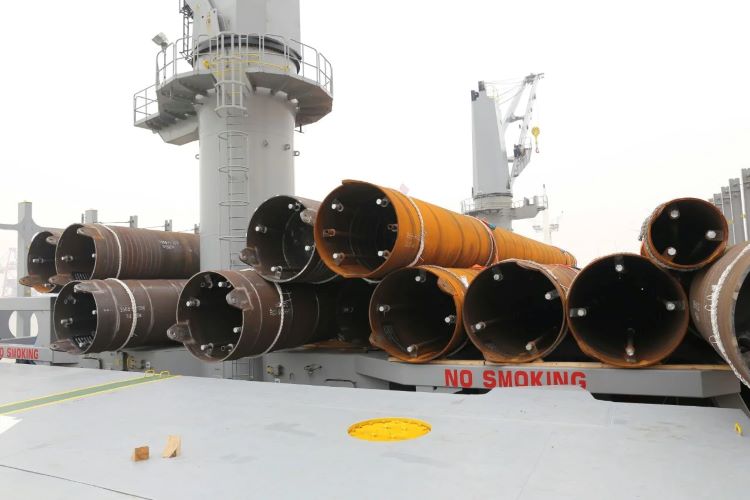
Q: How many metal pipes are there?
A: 12